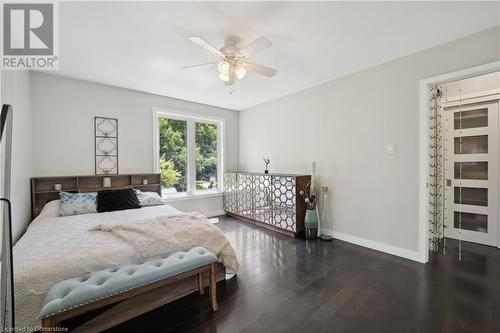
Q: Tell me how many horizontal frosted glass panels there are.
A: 5